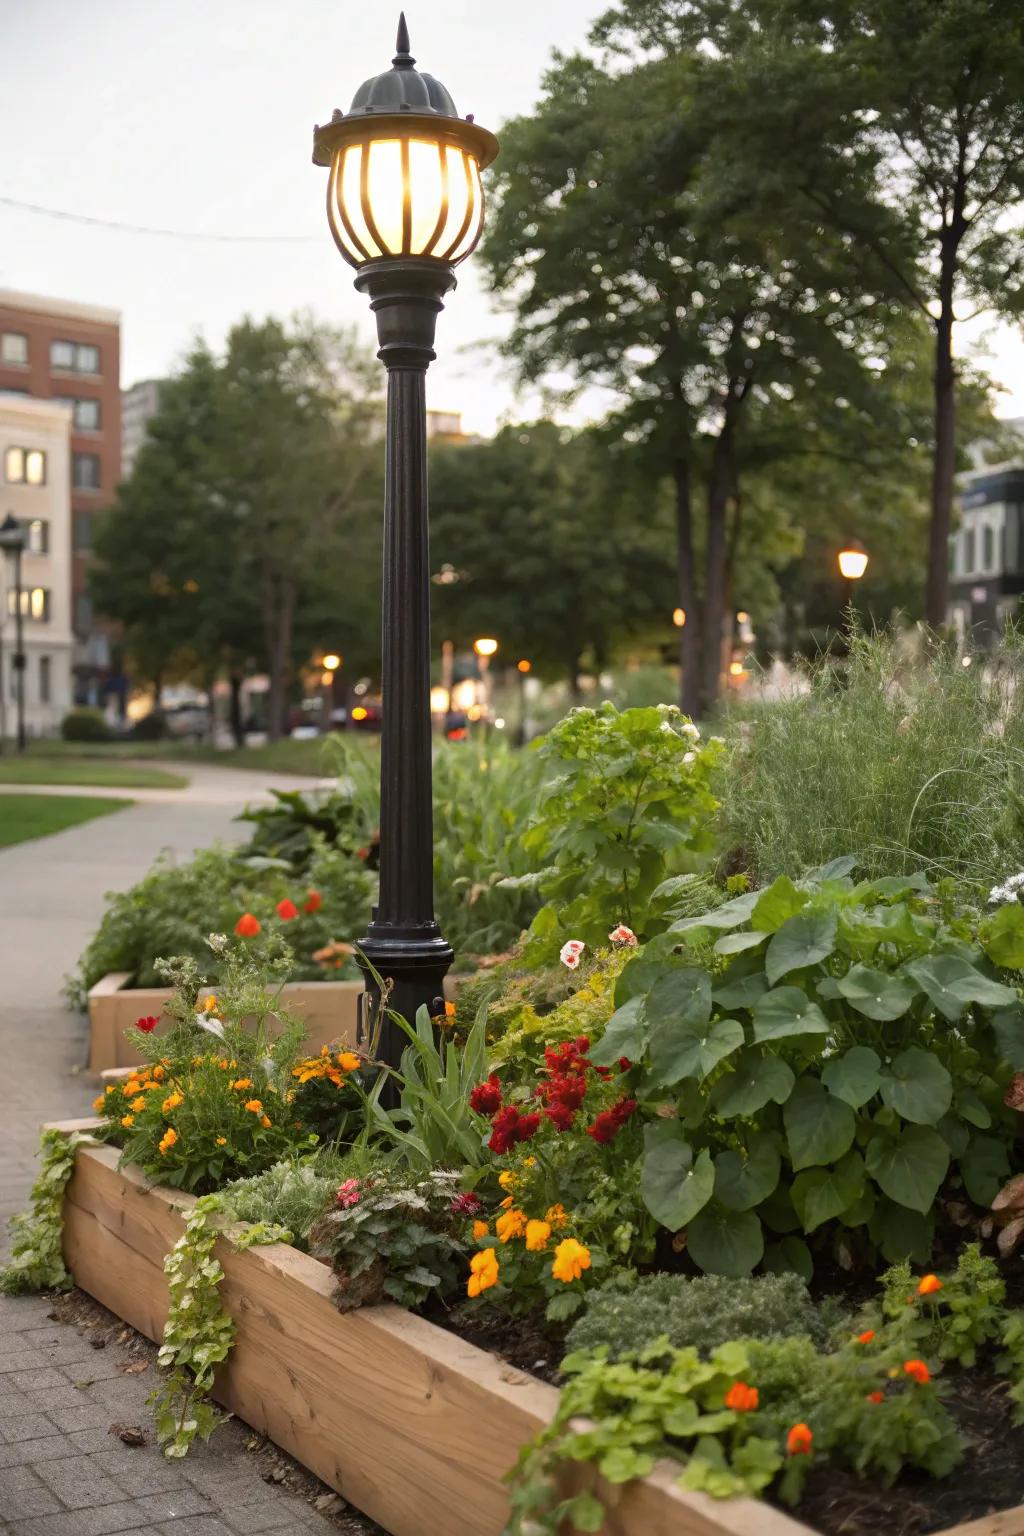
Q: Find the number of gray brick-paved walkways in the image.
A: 1